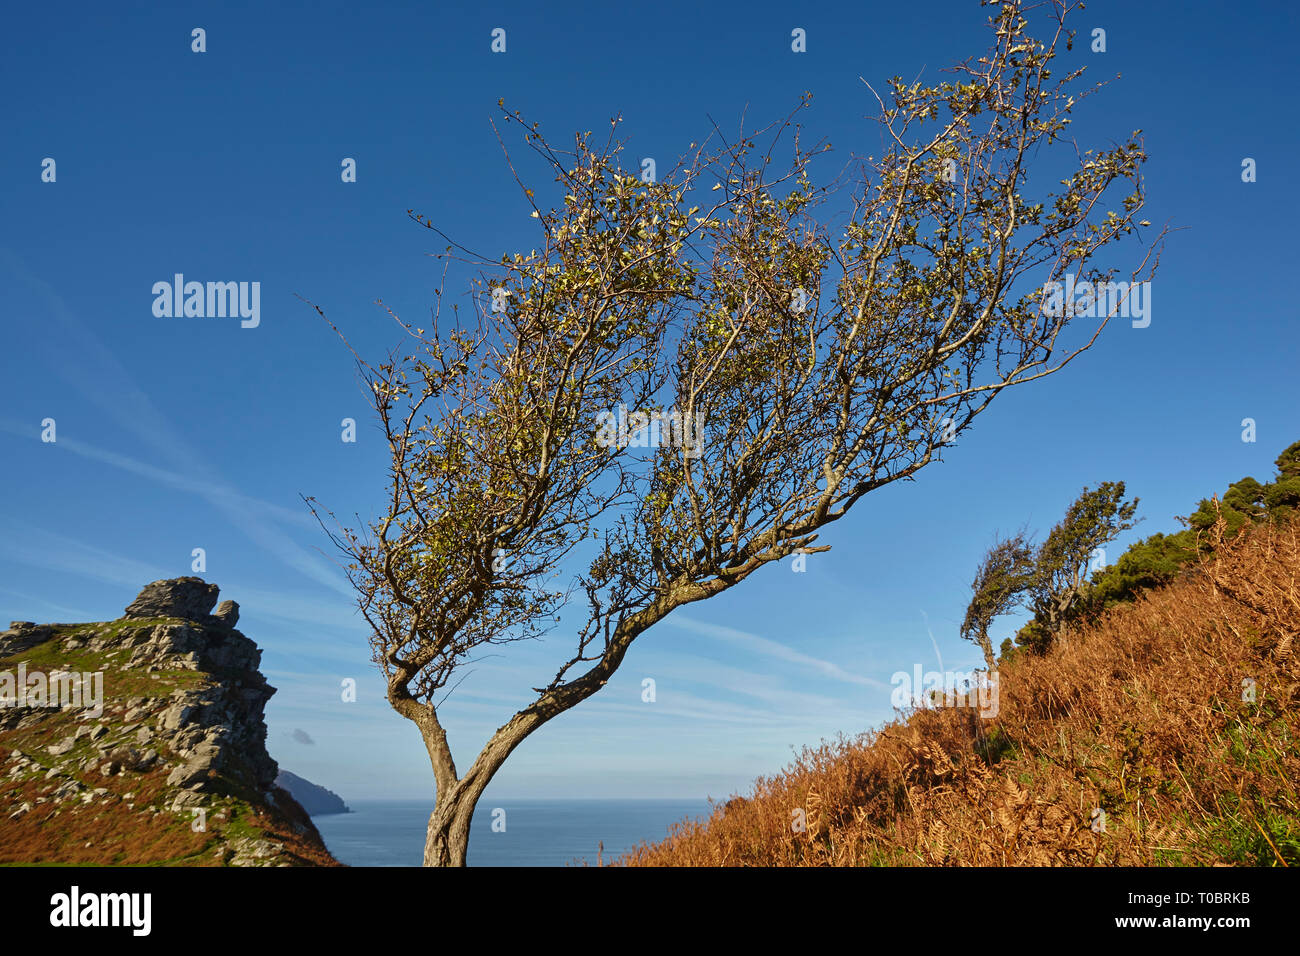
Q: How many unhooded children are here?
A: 0